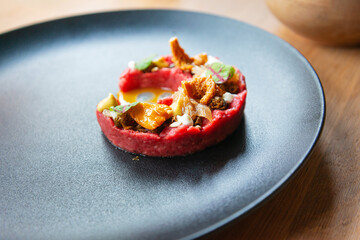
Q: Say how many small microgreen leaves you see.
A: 3